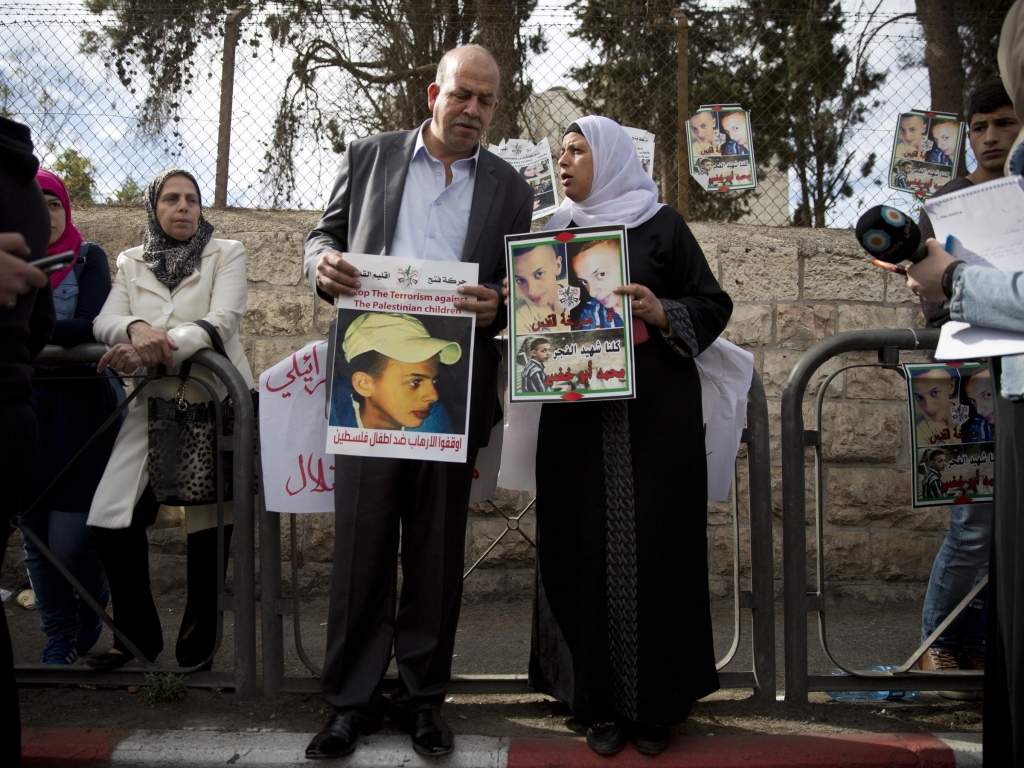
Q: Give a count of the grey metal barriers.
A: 3